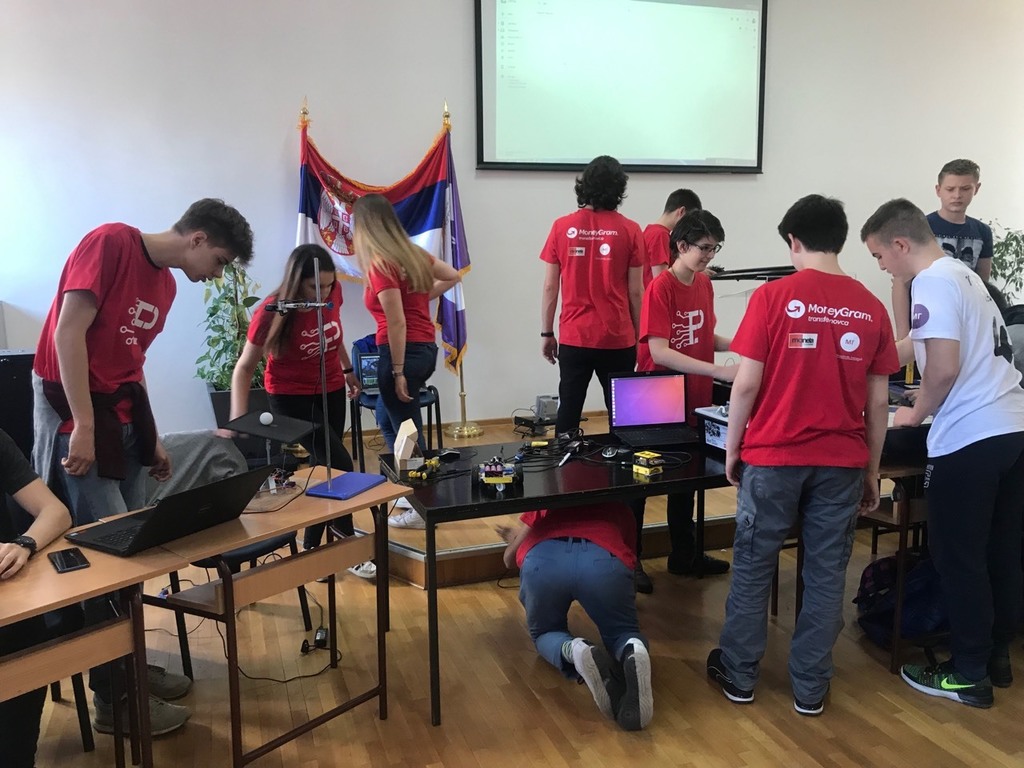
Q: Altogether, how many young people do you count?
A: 11